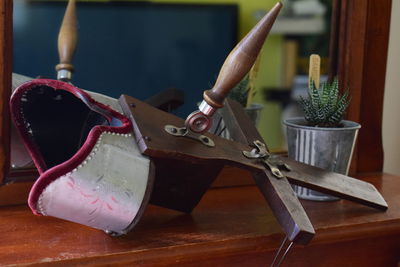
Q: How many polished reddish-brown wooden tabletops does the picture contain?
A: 1